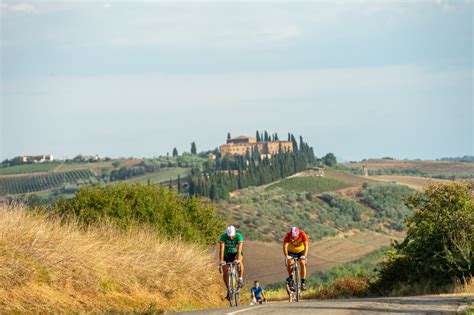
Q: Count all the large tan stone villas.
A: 1